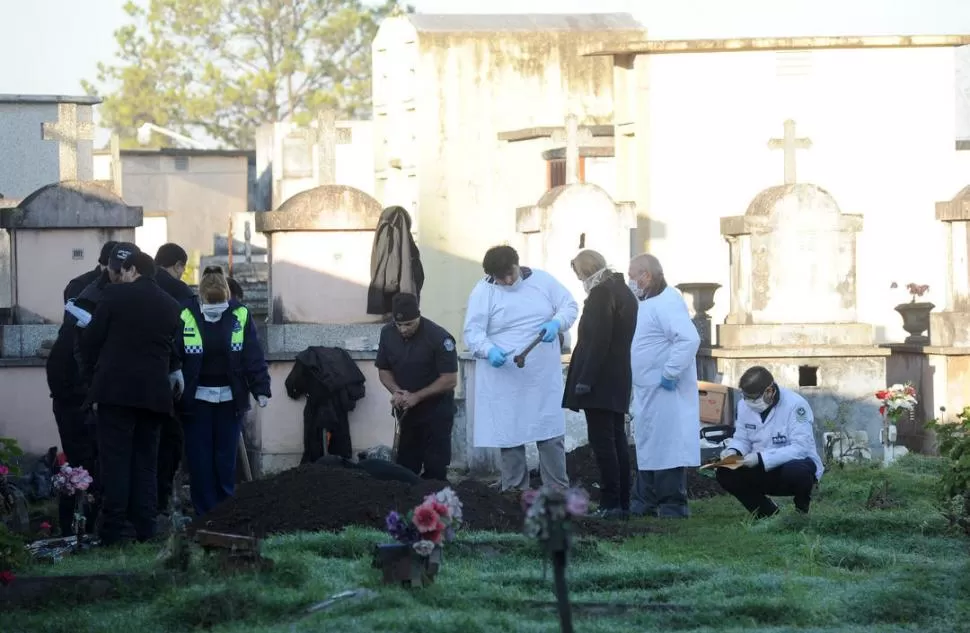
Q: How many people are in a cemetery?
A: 11